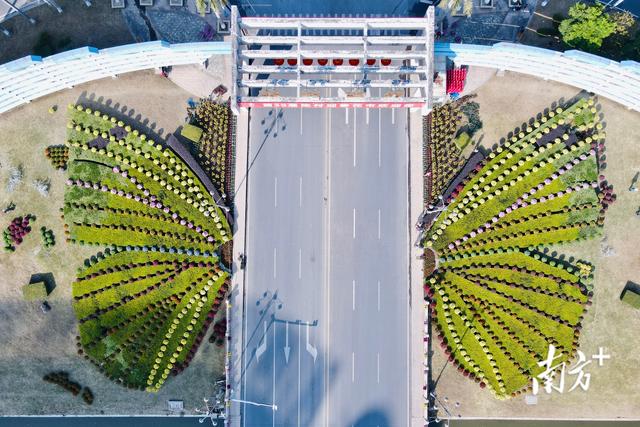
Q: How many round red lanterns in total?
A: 8